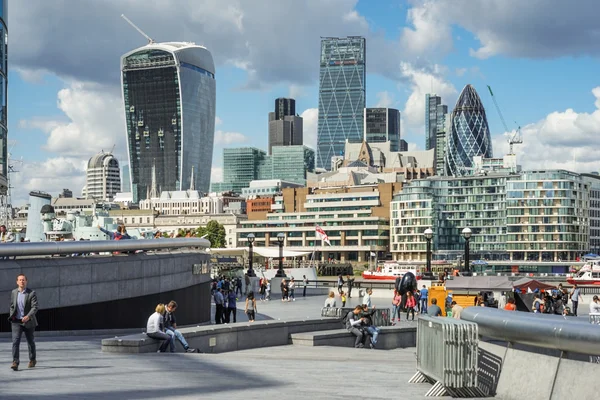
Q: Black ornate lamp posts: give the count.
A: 4